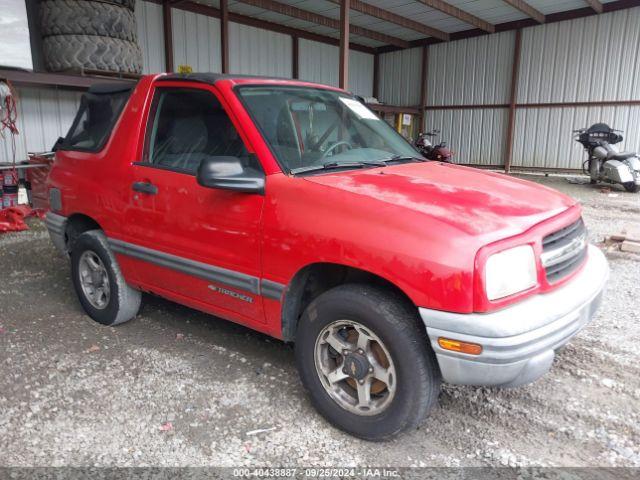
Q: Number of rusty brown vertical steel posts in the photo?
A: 7